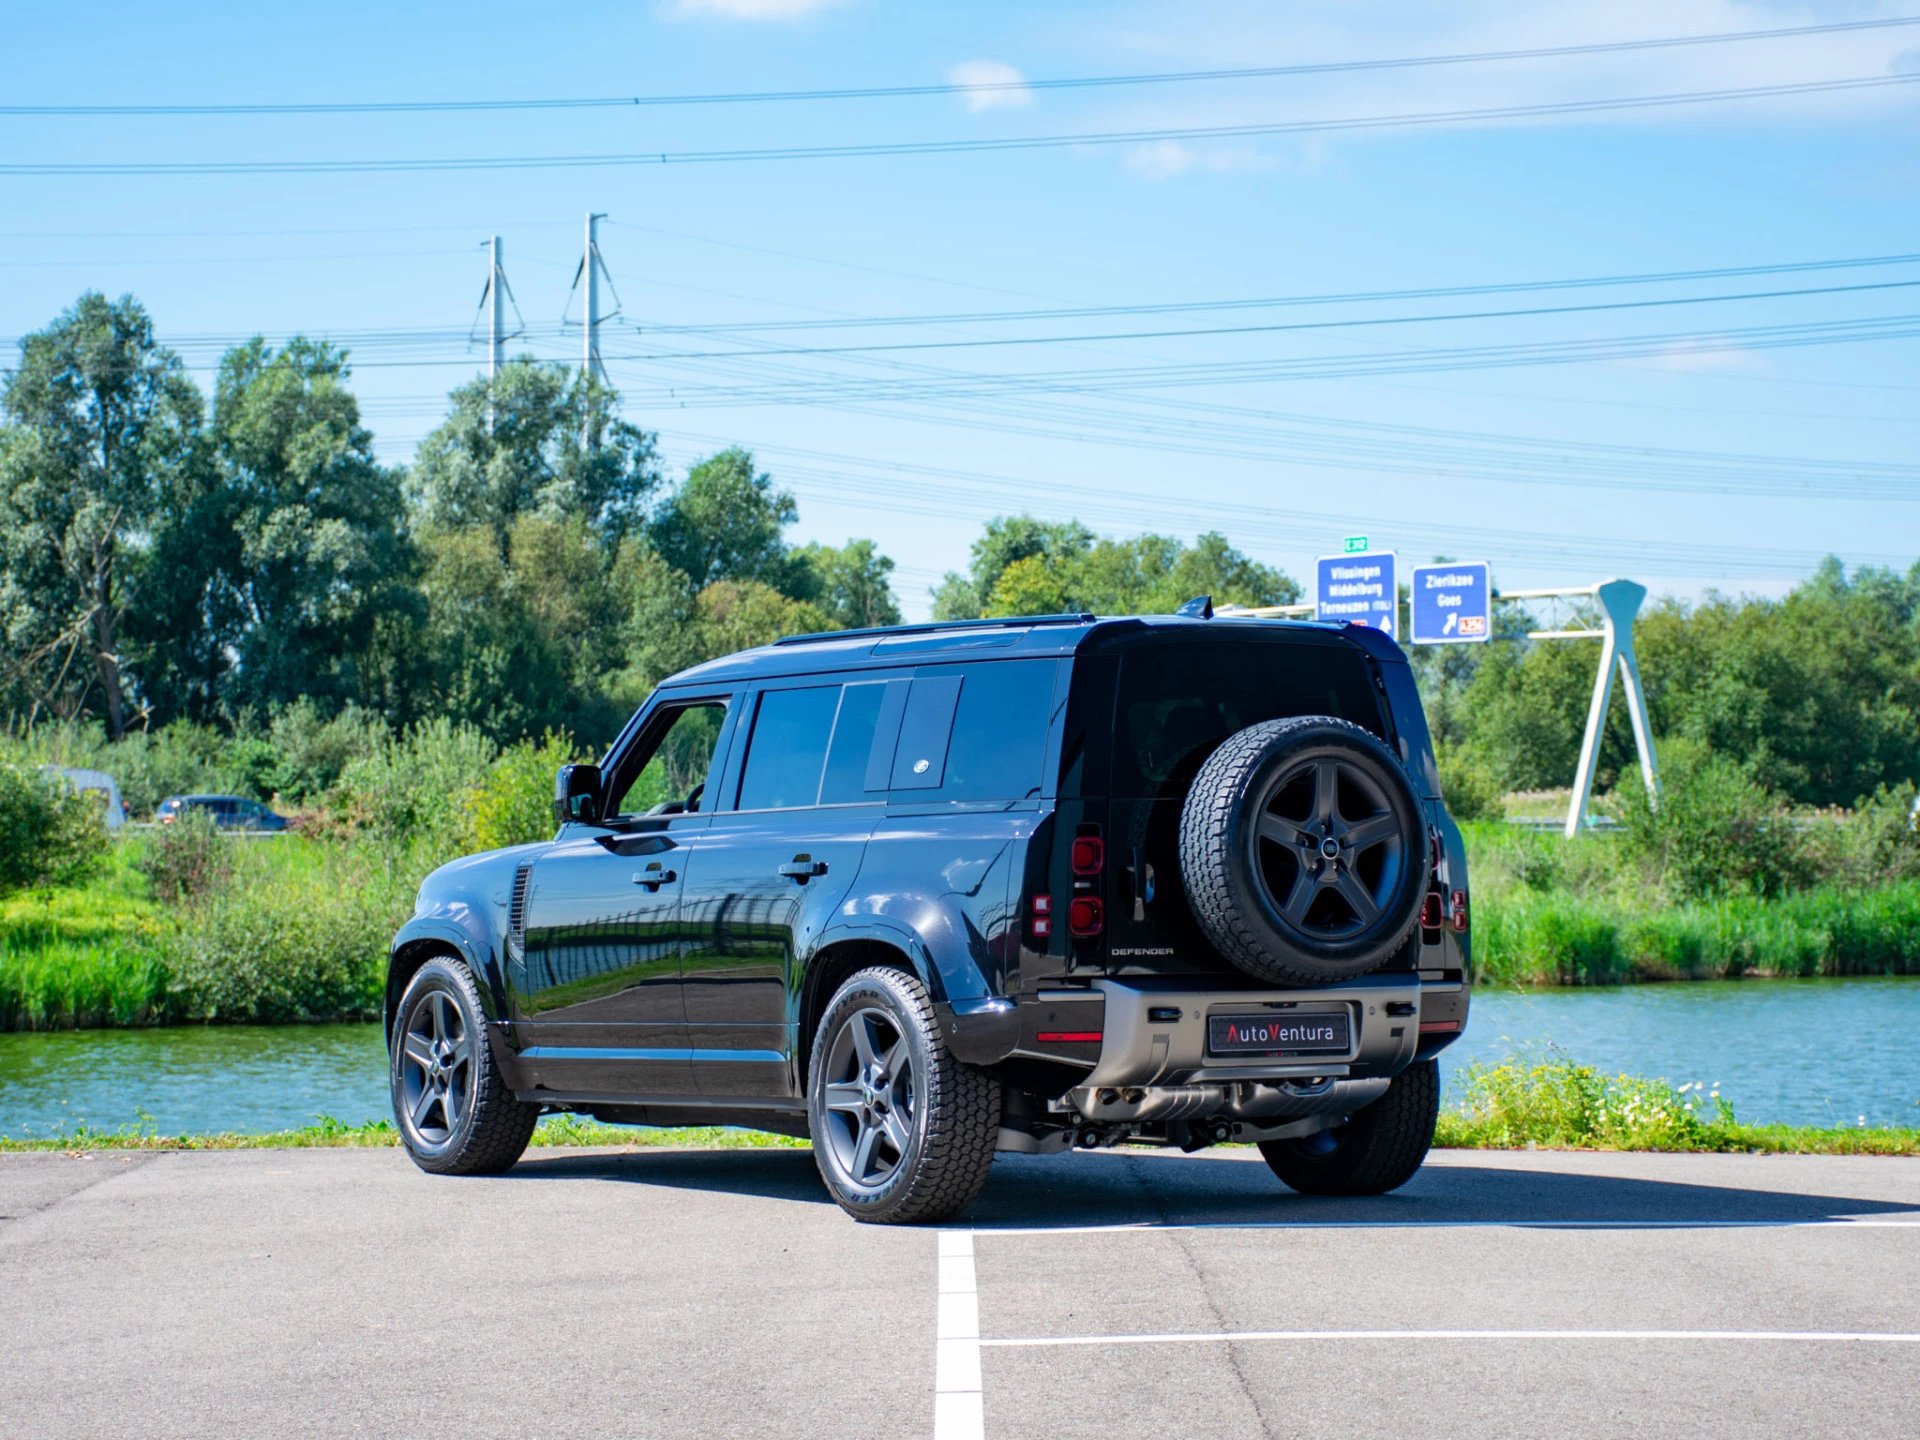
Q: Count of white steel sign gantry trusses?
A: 1